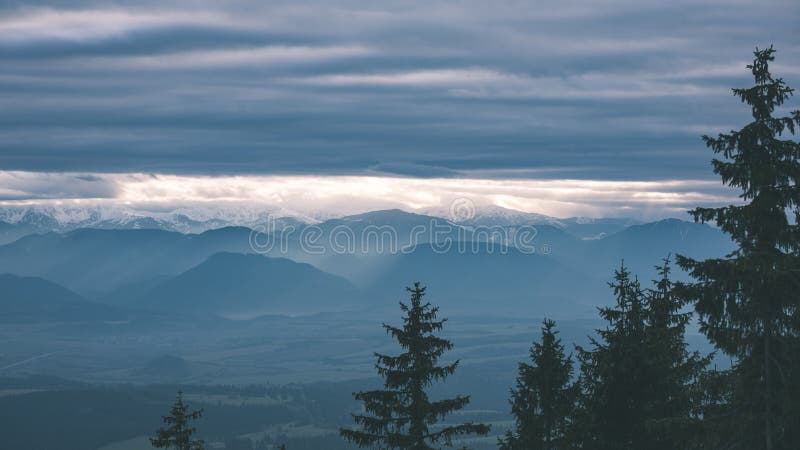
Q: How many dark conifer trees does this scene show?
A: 6